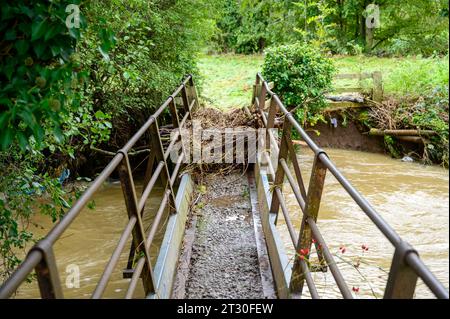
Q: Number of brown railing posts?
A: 12